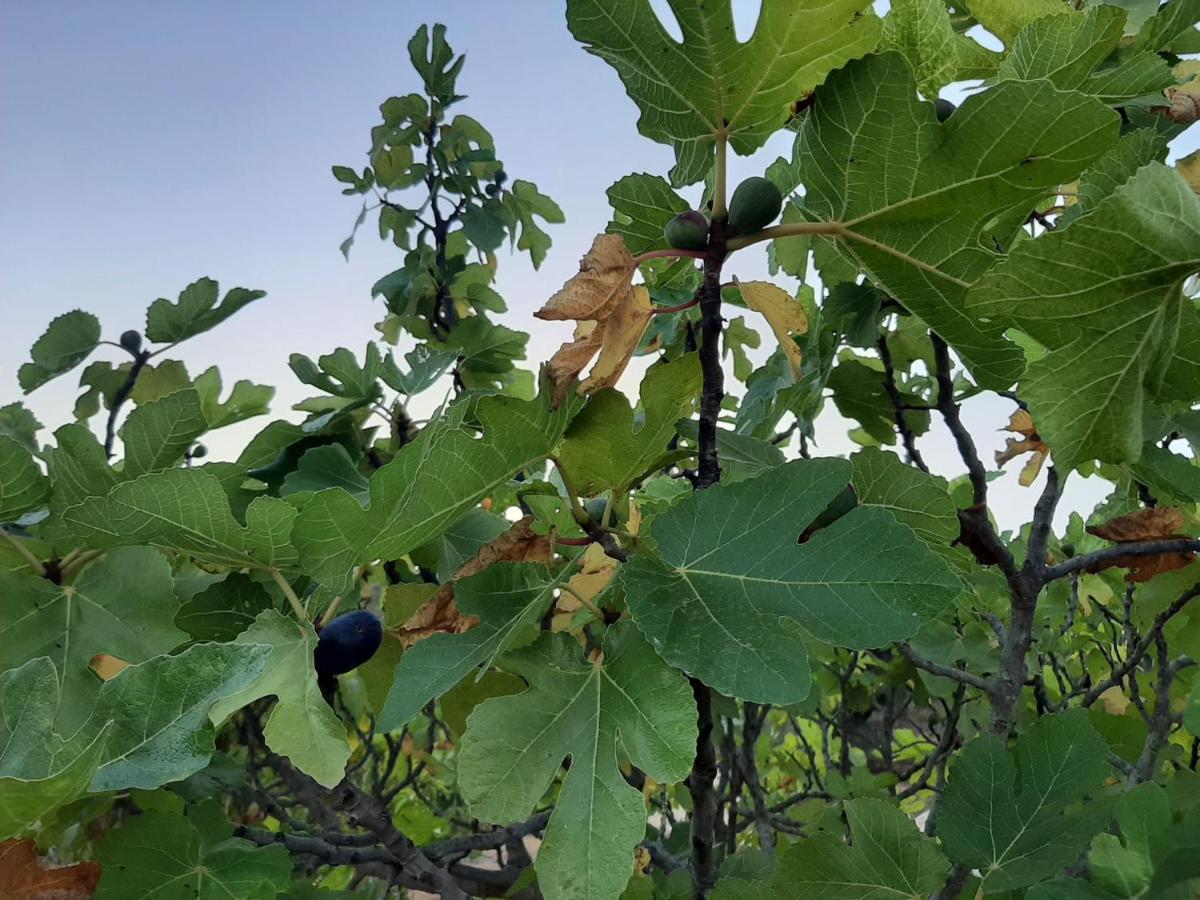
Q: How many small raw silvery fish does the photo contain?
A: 0